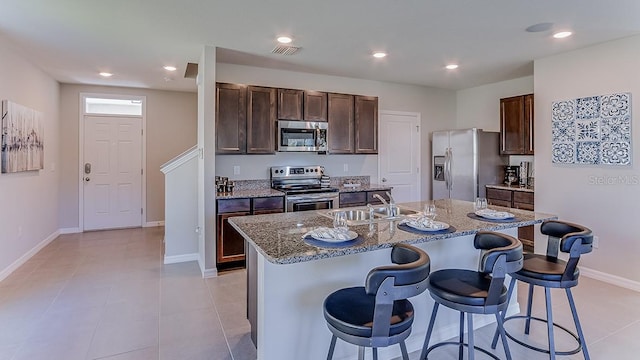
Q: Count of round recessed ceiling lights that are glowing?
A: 6